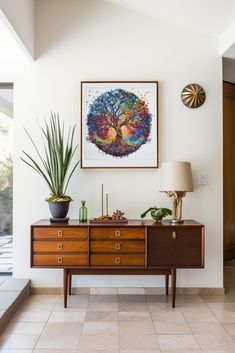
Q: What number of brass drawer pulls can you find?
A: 6